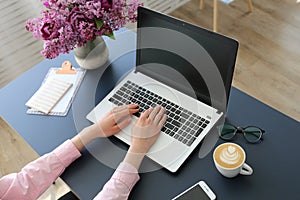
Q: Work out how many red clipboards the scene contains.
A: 0